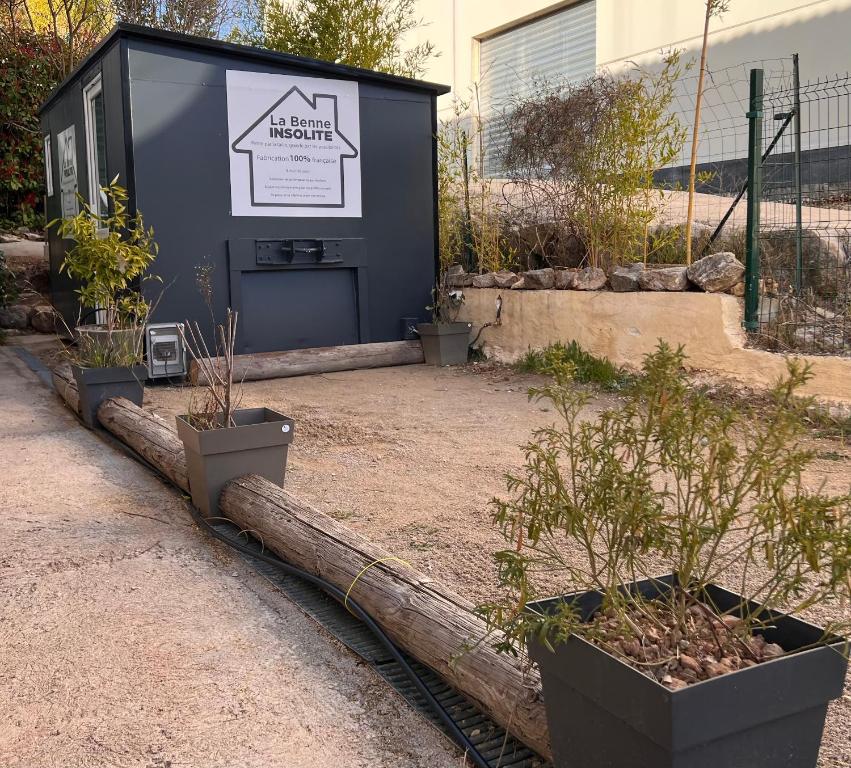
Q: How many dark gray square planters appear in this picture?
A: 4